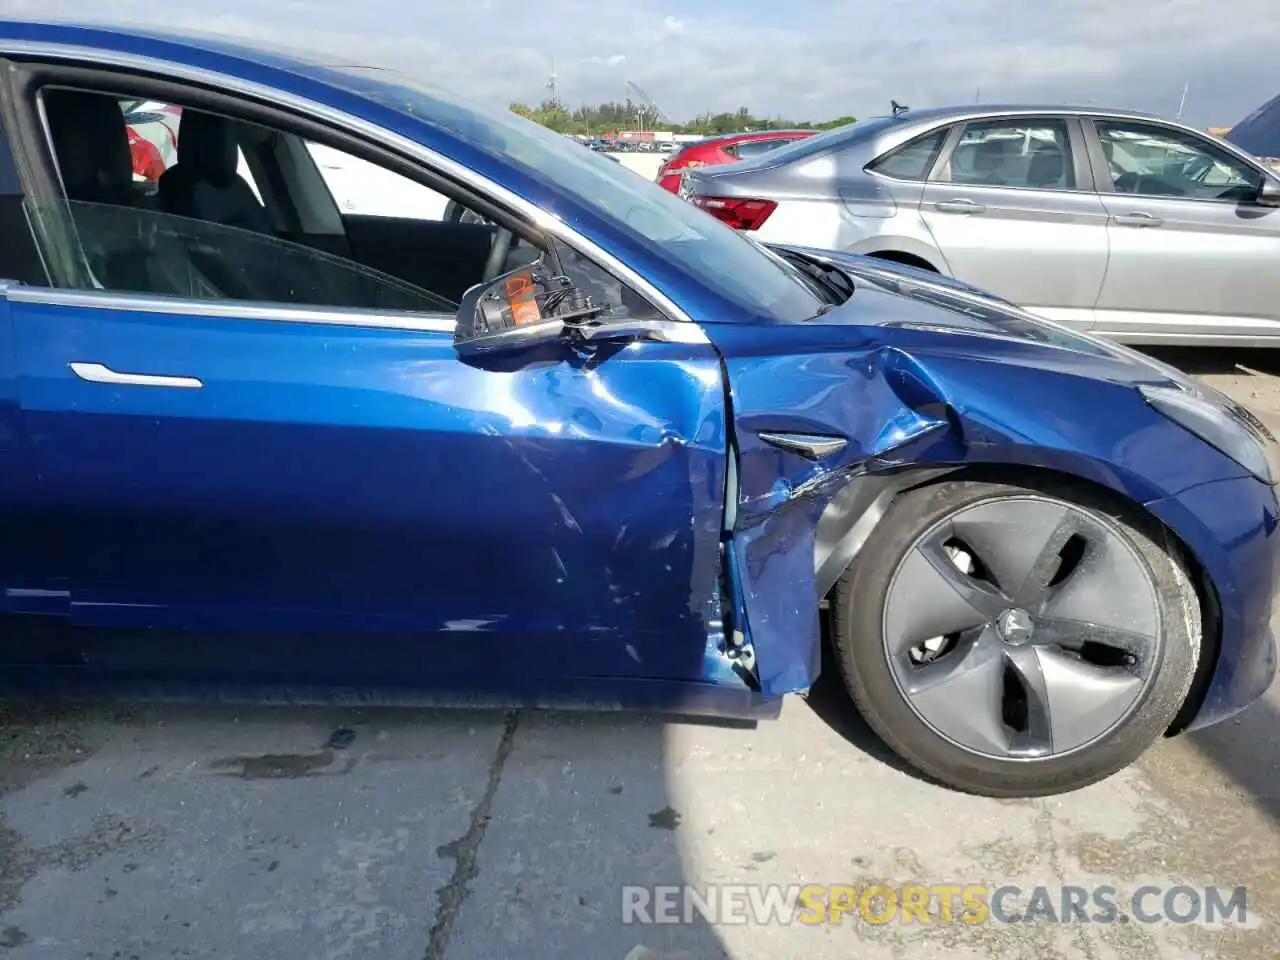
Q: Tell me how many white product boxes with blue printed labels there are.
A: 0